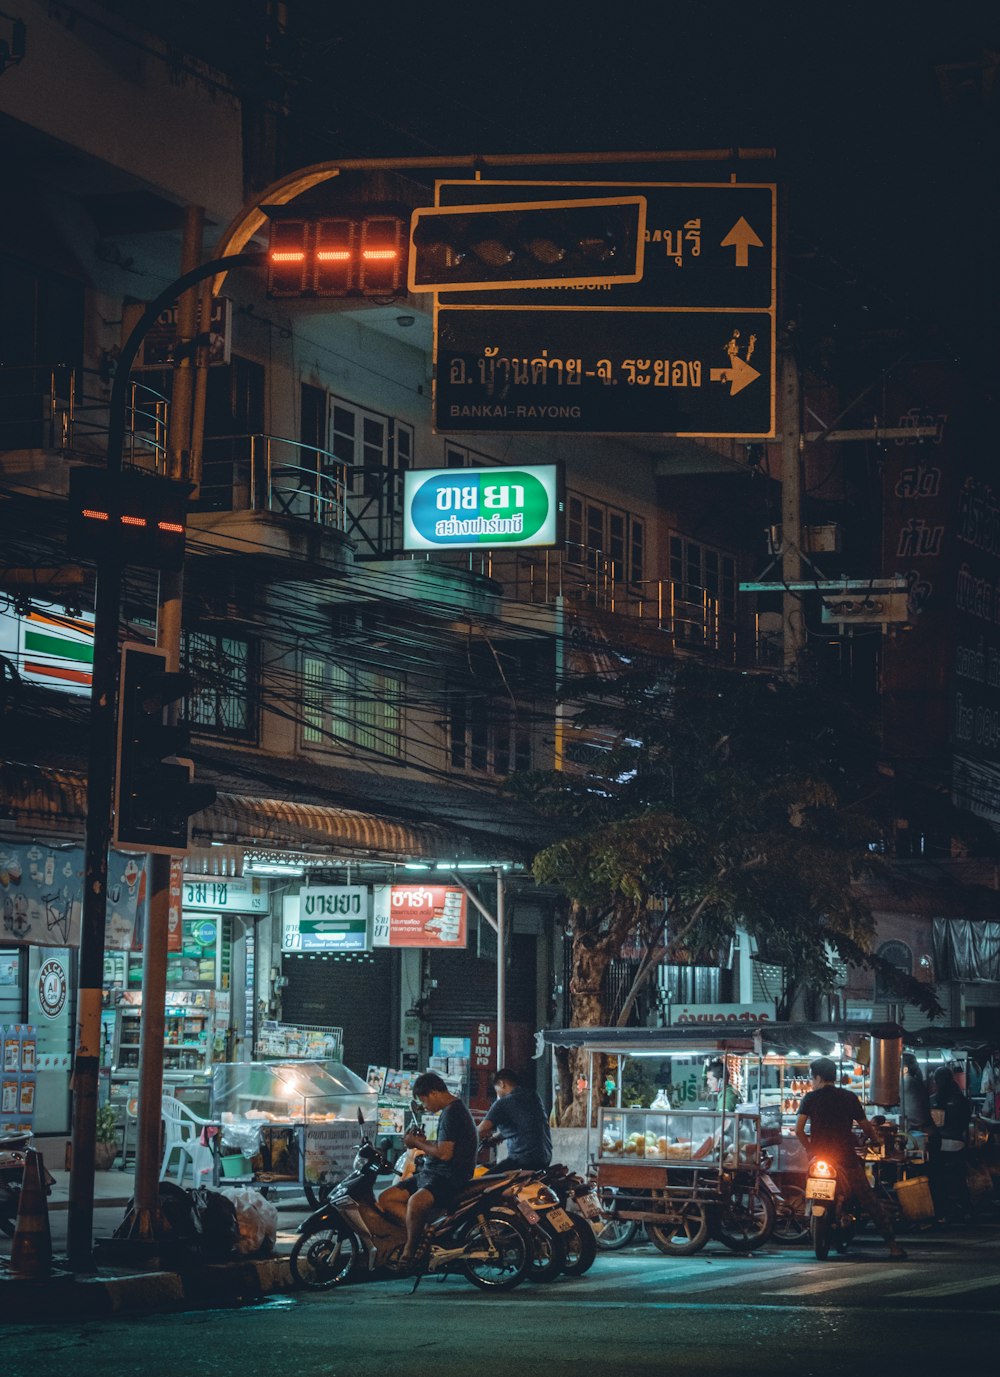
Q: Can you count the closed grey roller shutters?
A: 2